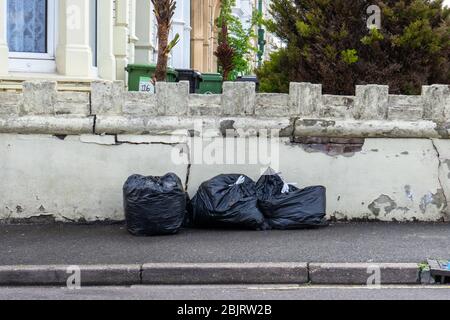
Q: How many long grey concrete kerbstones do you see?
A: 3